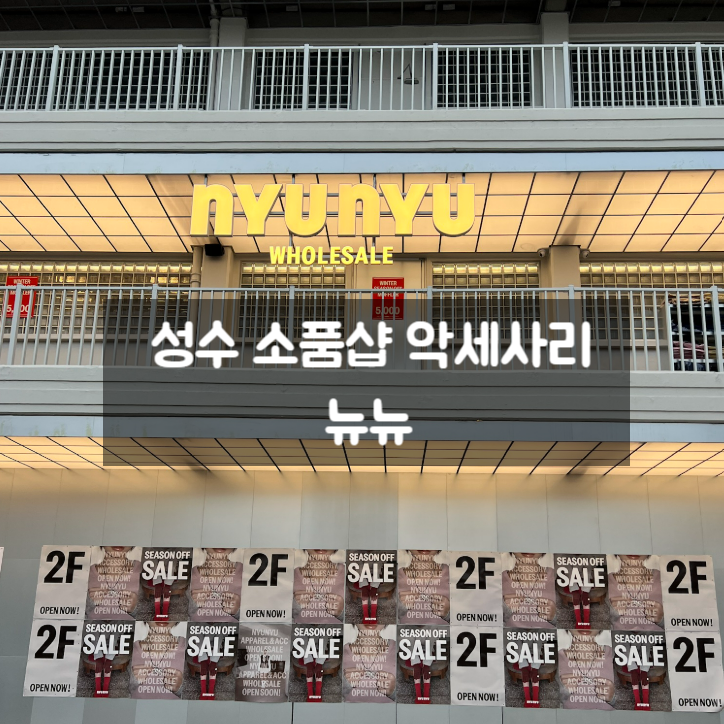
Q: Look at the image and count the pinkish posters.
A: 9